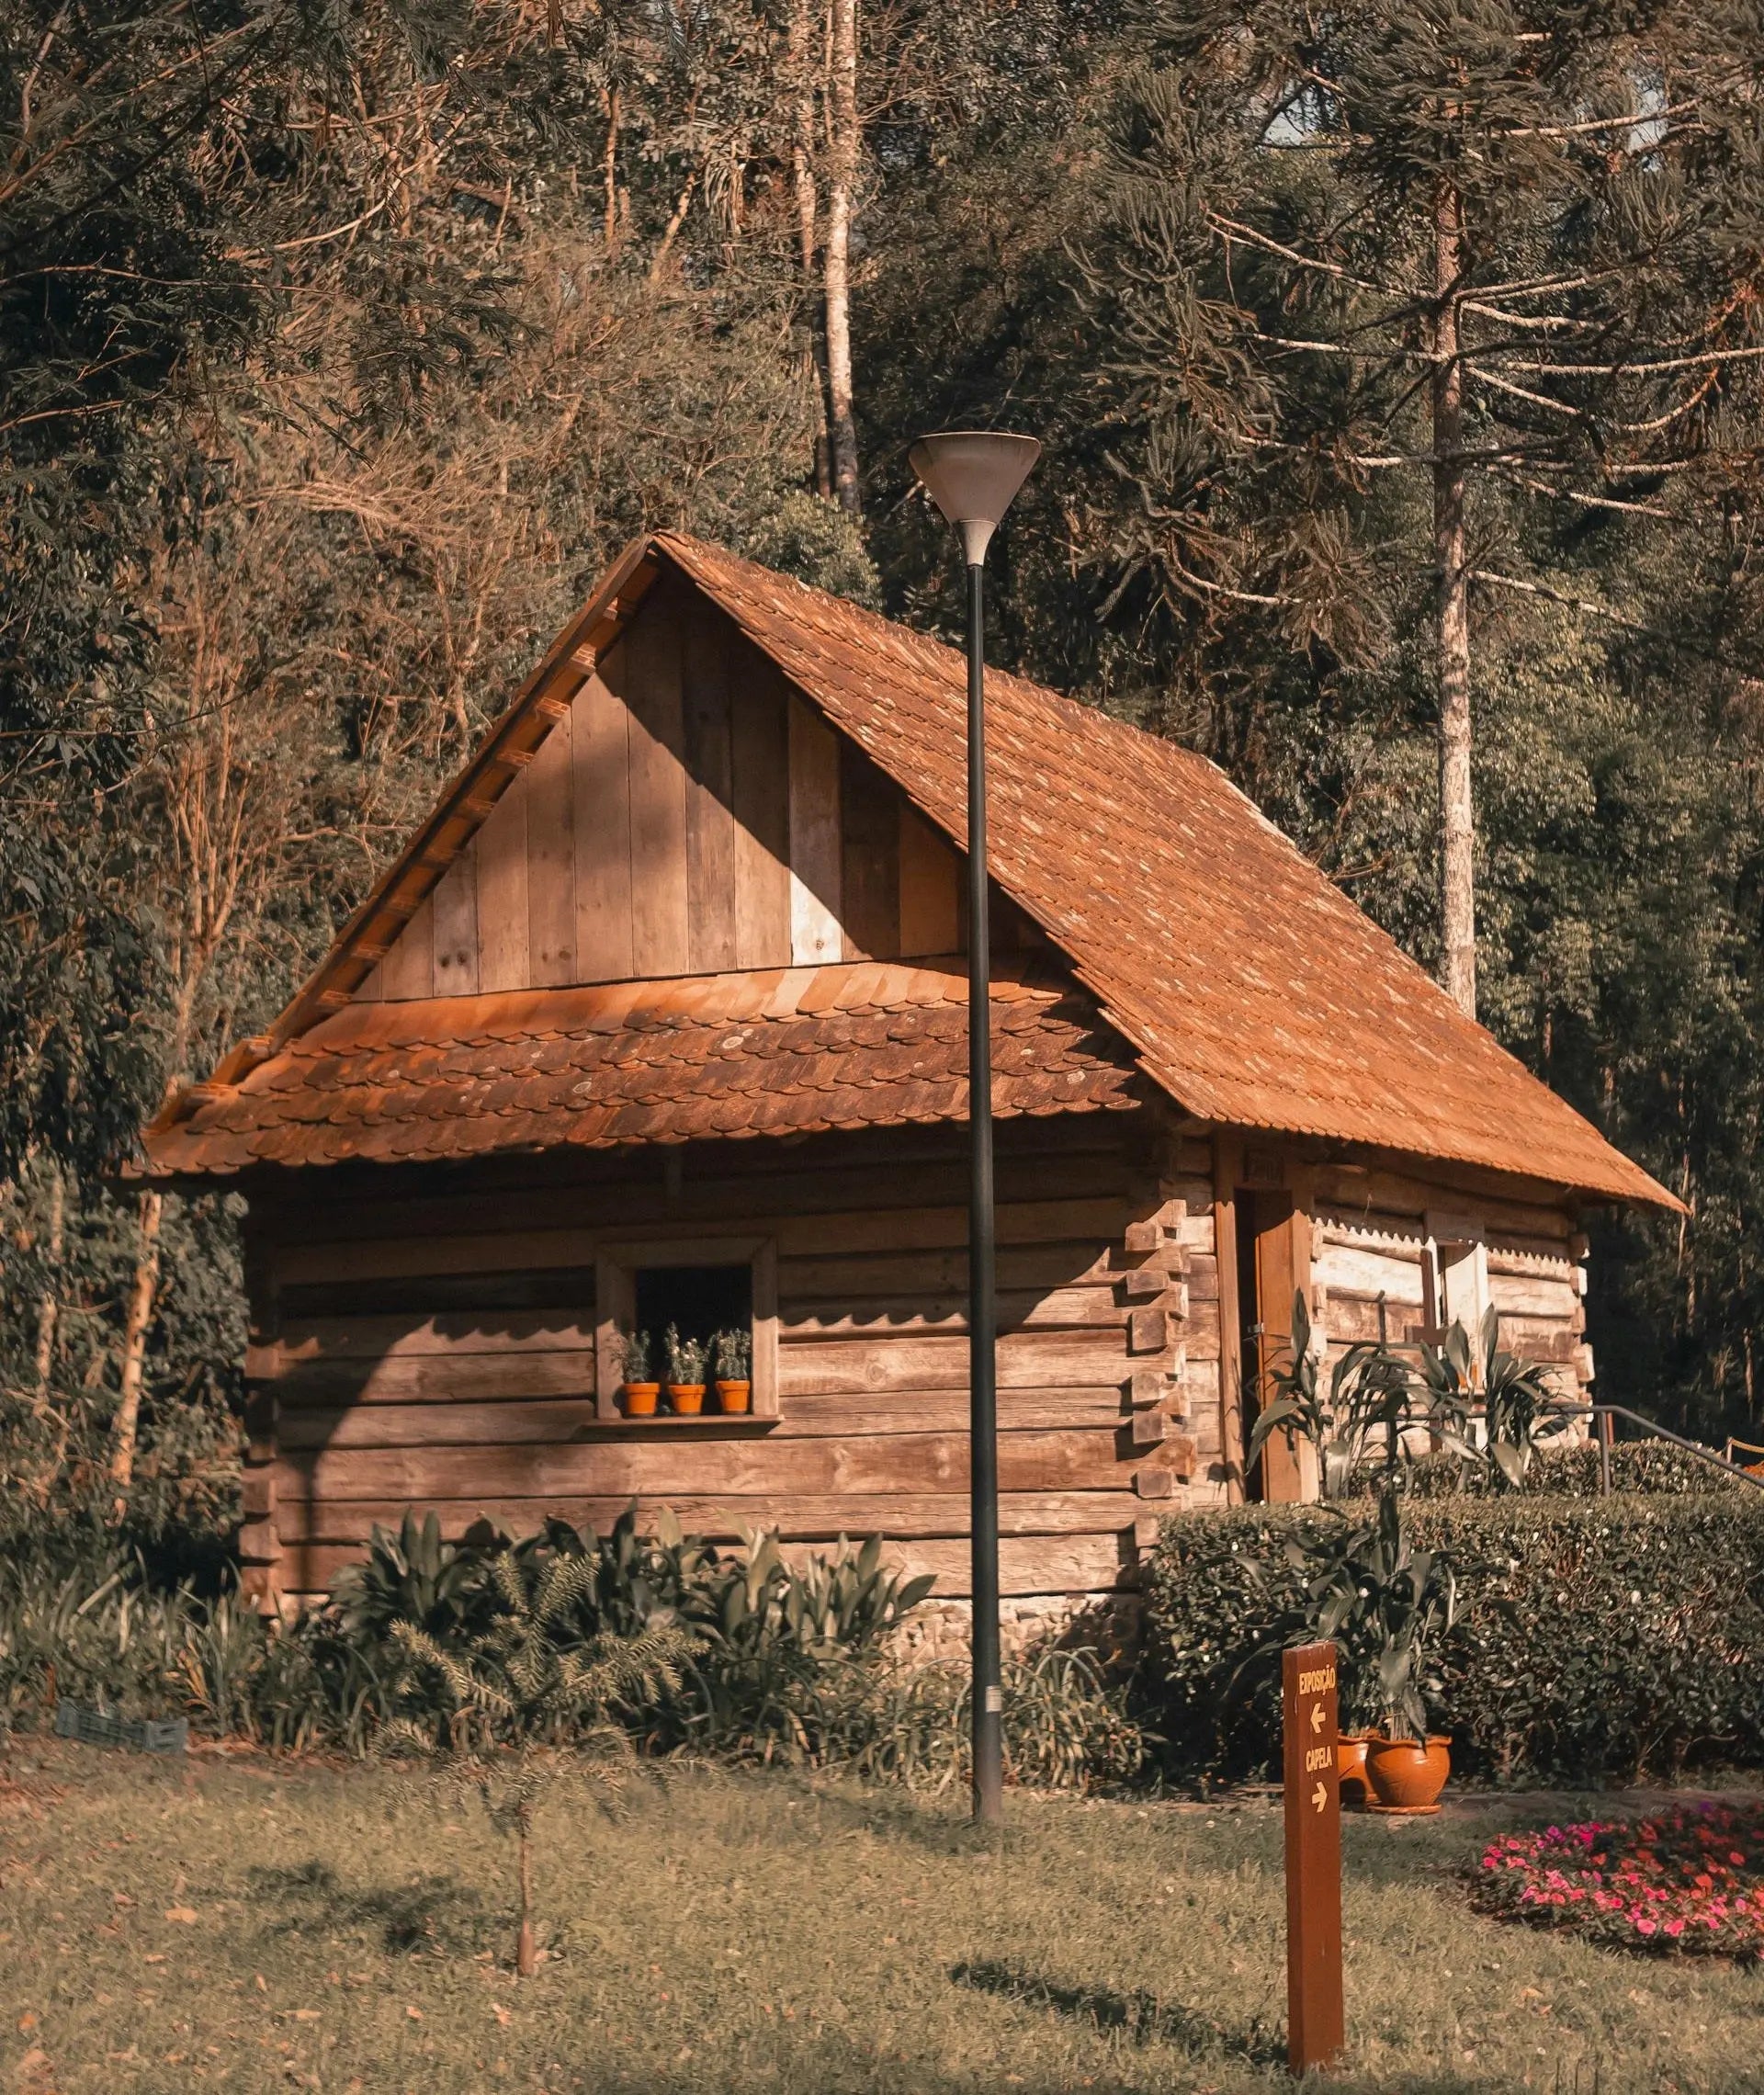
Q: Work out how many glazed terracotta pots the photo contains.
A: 2